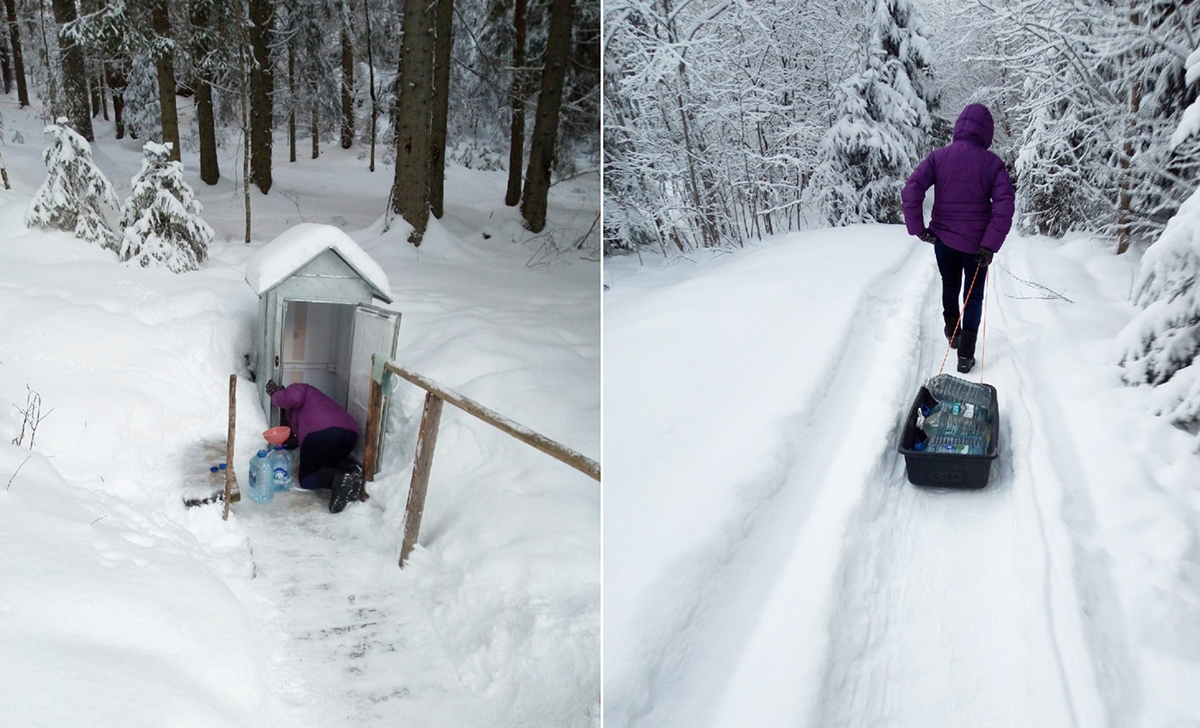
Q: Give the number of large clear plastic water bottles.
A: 6